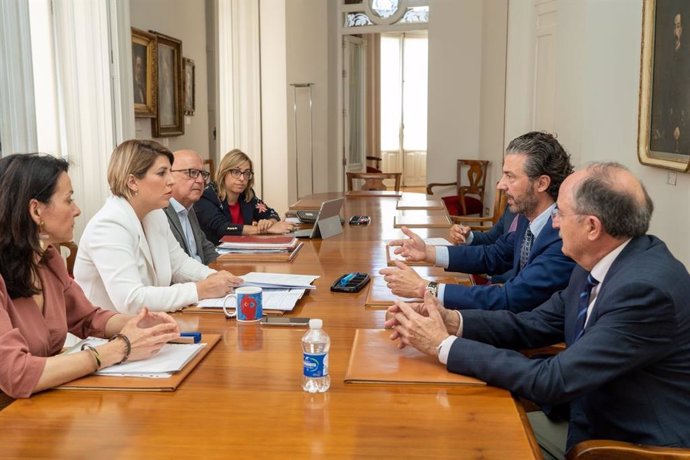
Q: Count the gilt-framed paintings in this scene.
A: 4